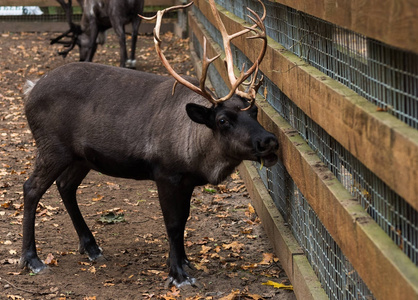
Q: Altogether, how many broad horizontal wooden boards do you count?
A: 4